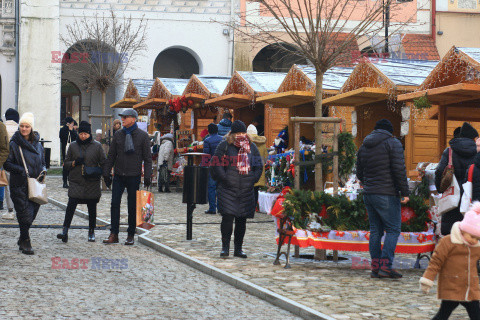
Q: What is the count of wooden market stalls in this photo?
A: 7